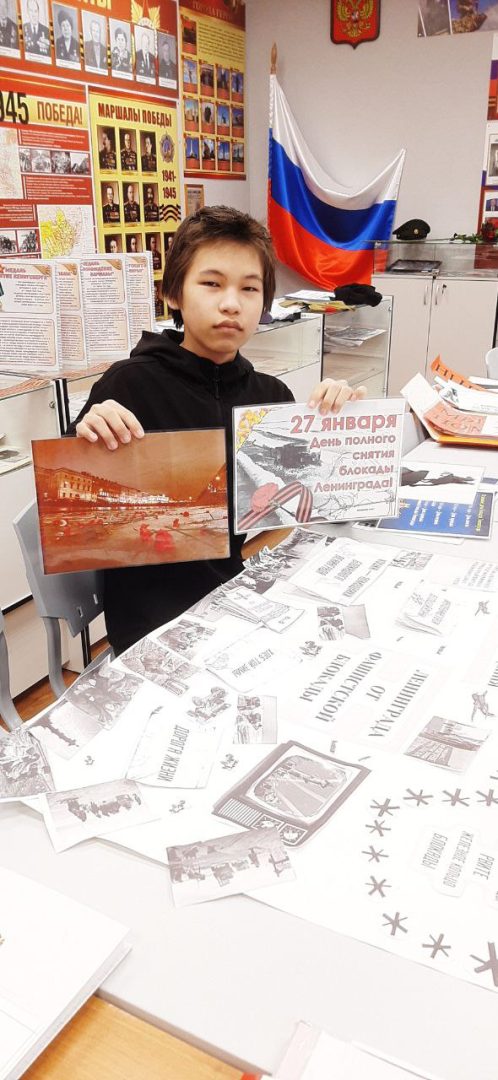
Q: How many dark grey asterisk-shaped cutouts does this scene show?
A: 10